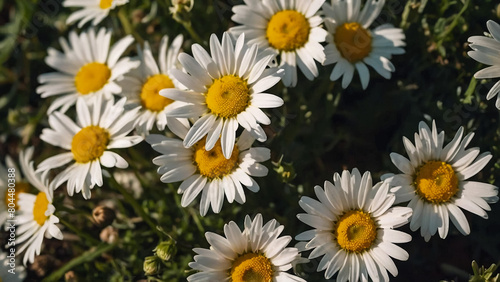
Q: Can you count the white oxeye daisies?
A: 14